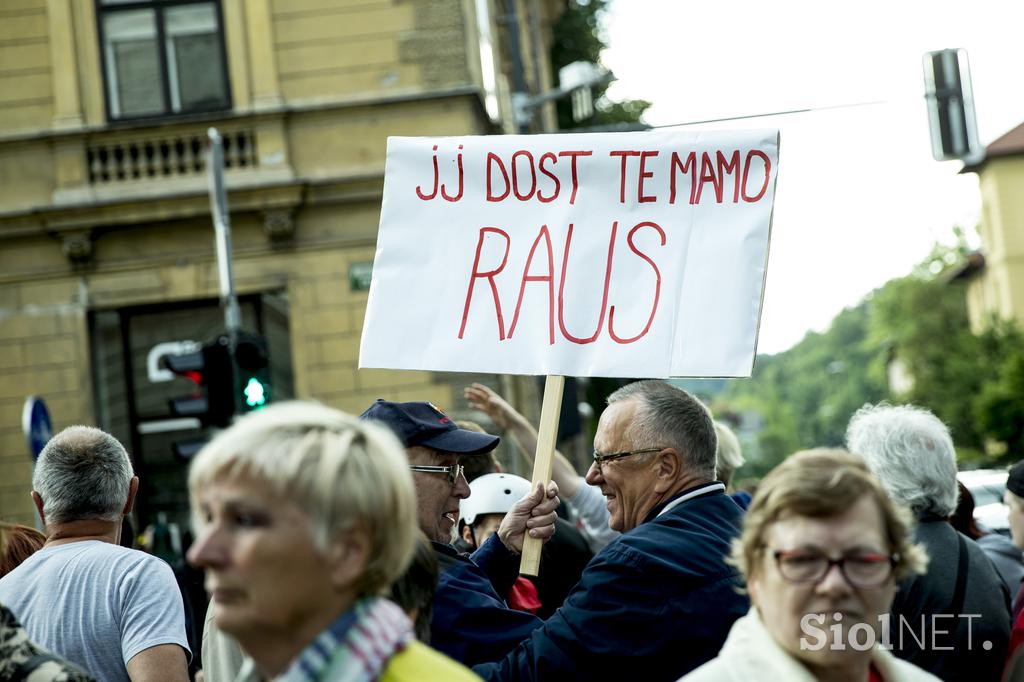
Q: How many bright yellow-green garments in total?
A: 1